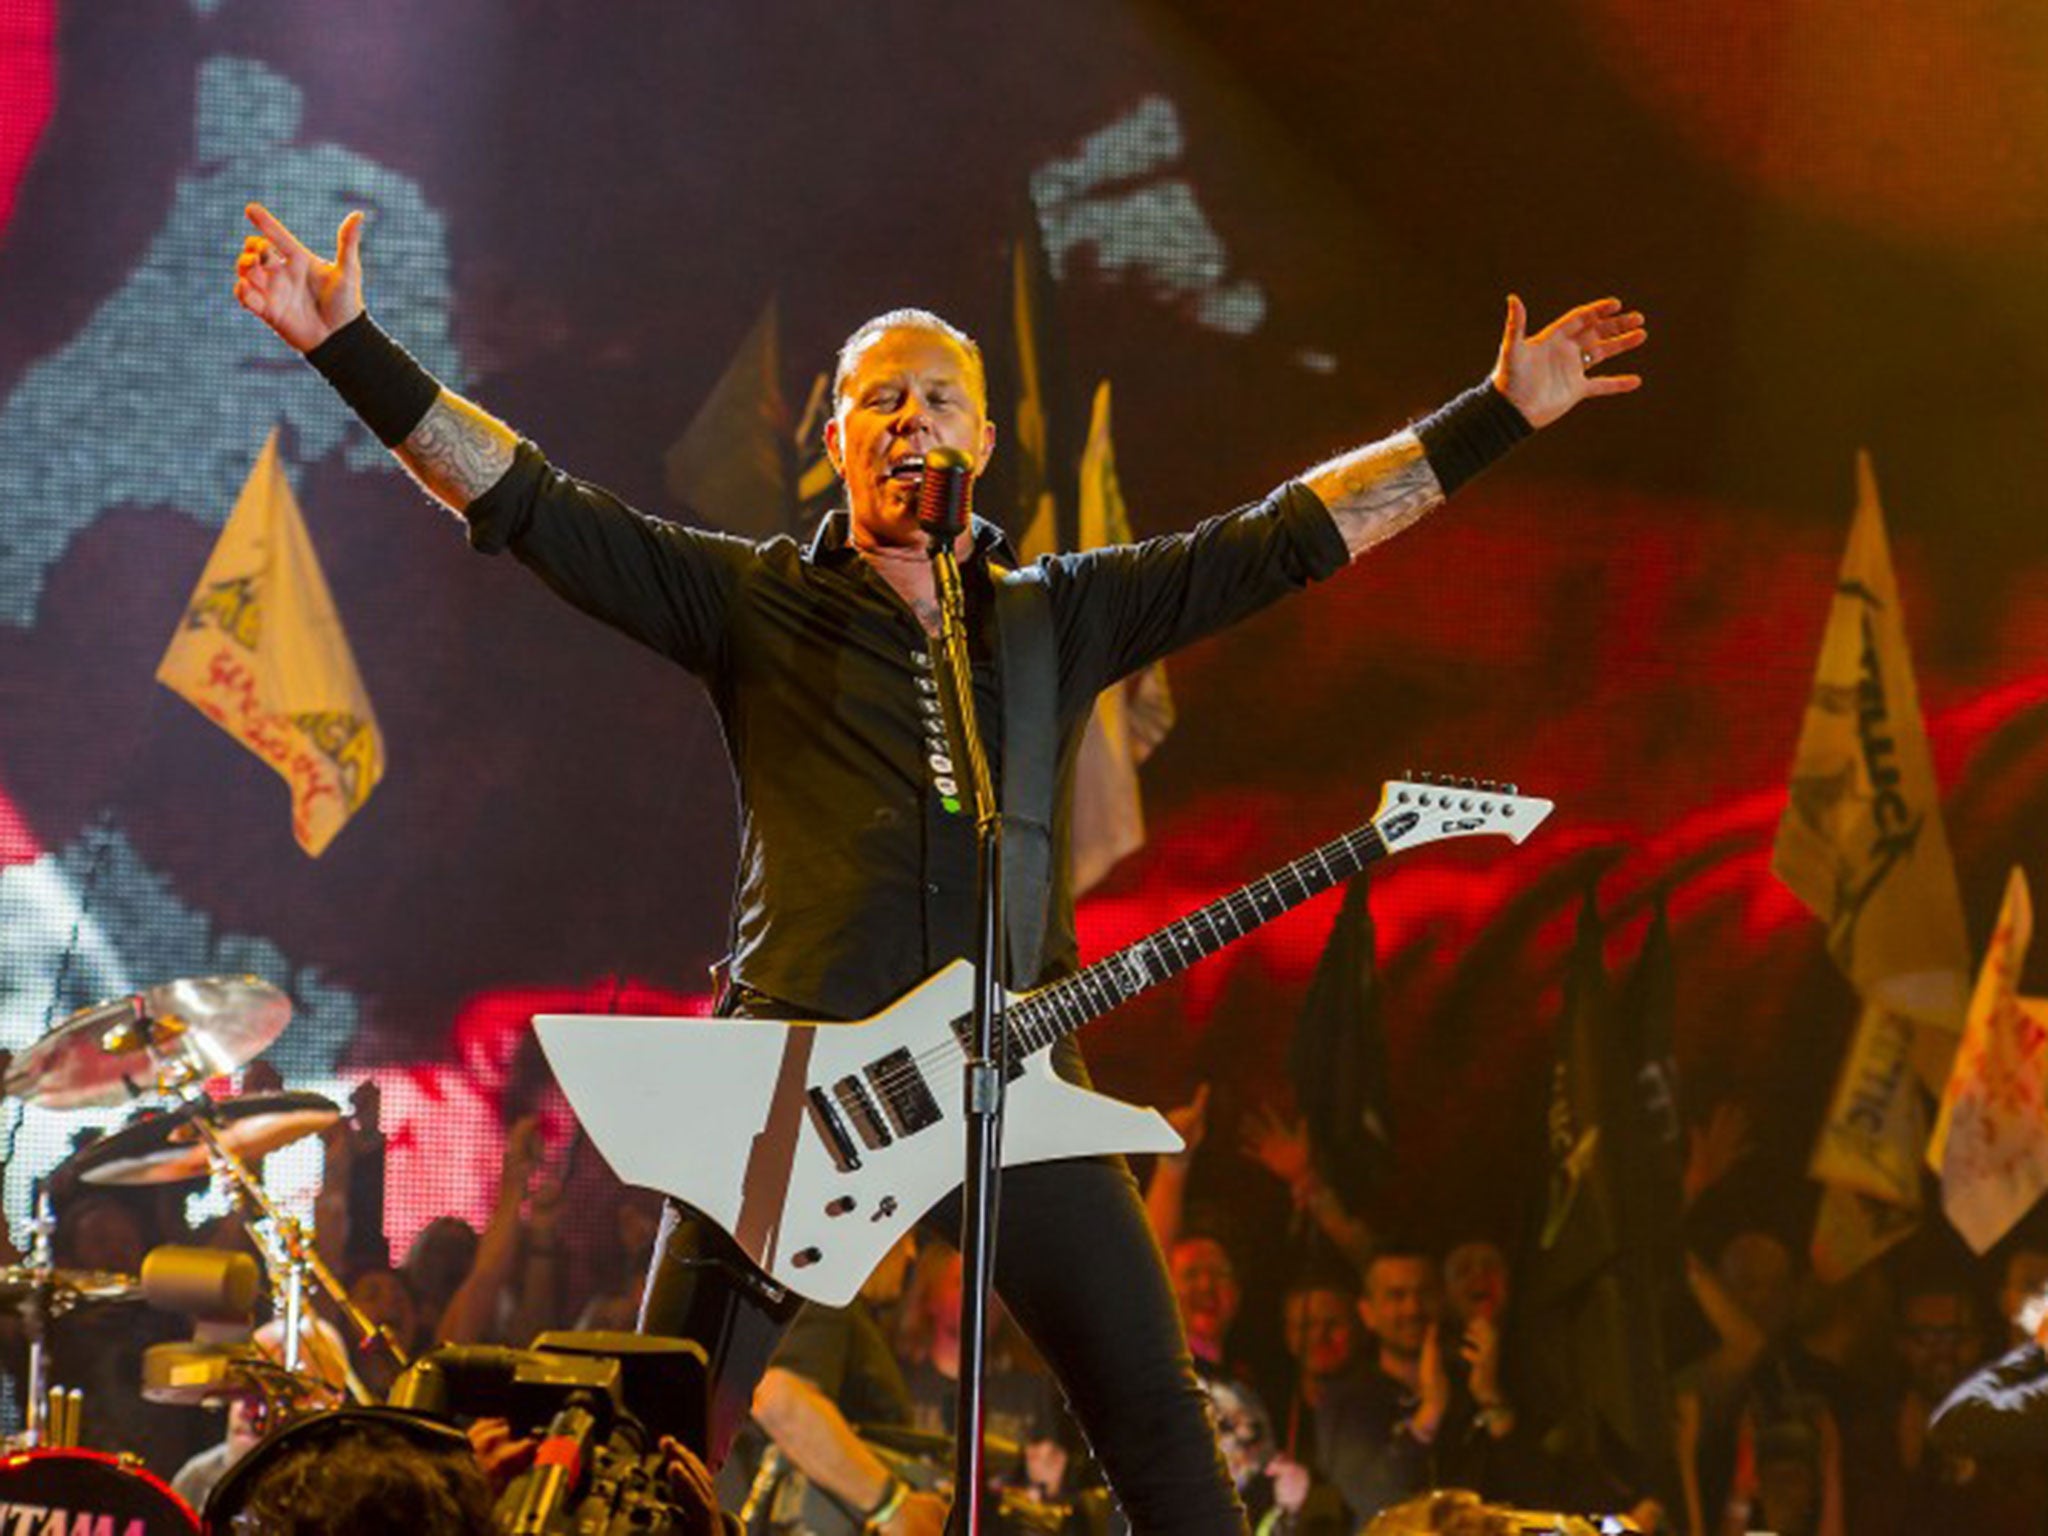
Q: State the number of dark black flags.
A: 3